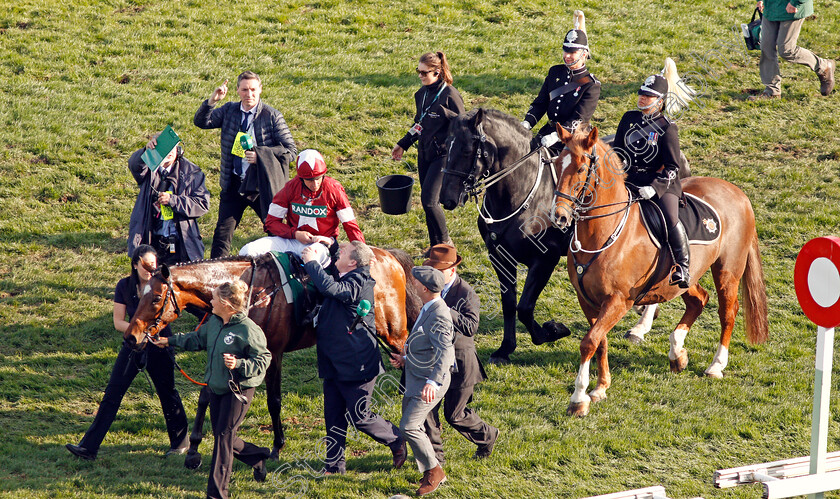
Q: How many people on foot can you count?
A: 9